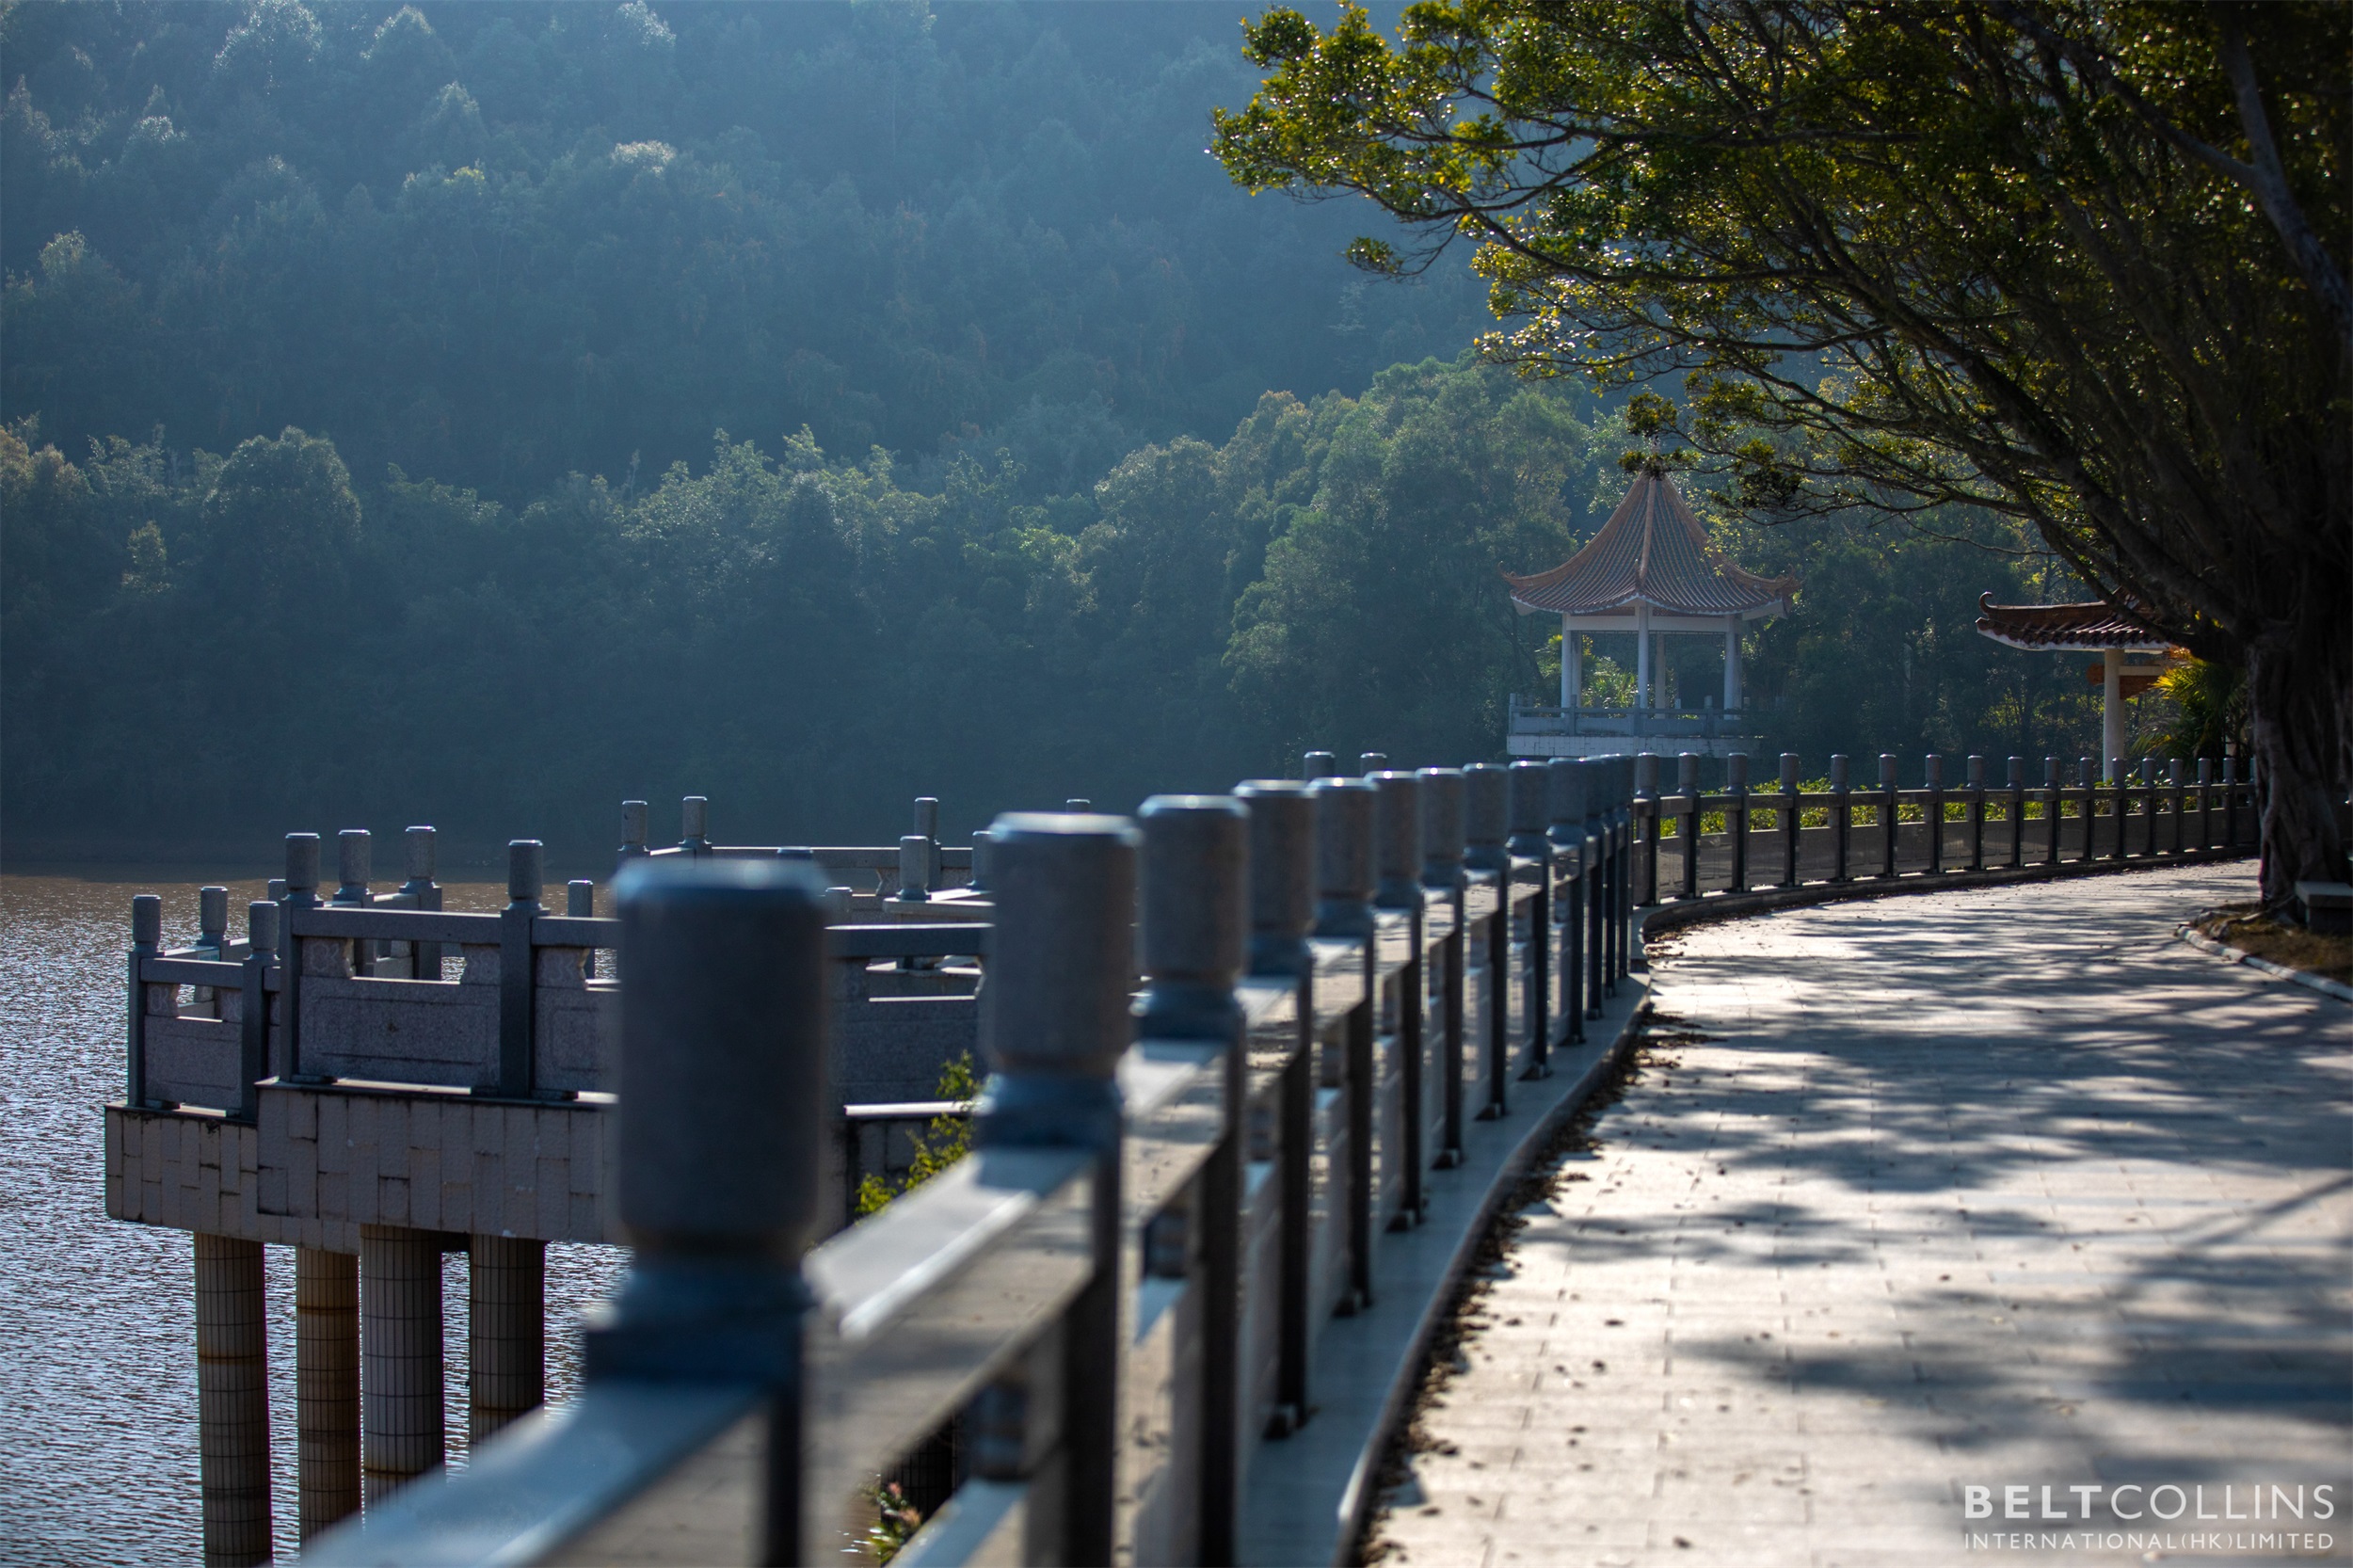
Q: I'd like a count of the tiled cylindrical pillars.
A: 4